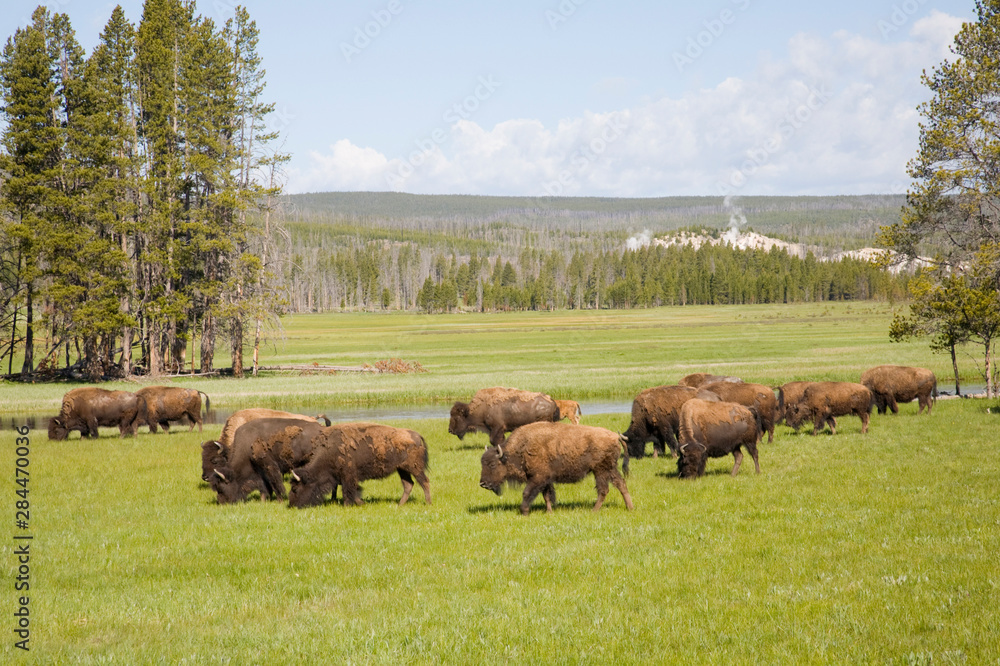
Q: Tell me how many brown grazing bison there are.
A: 15